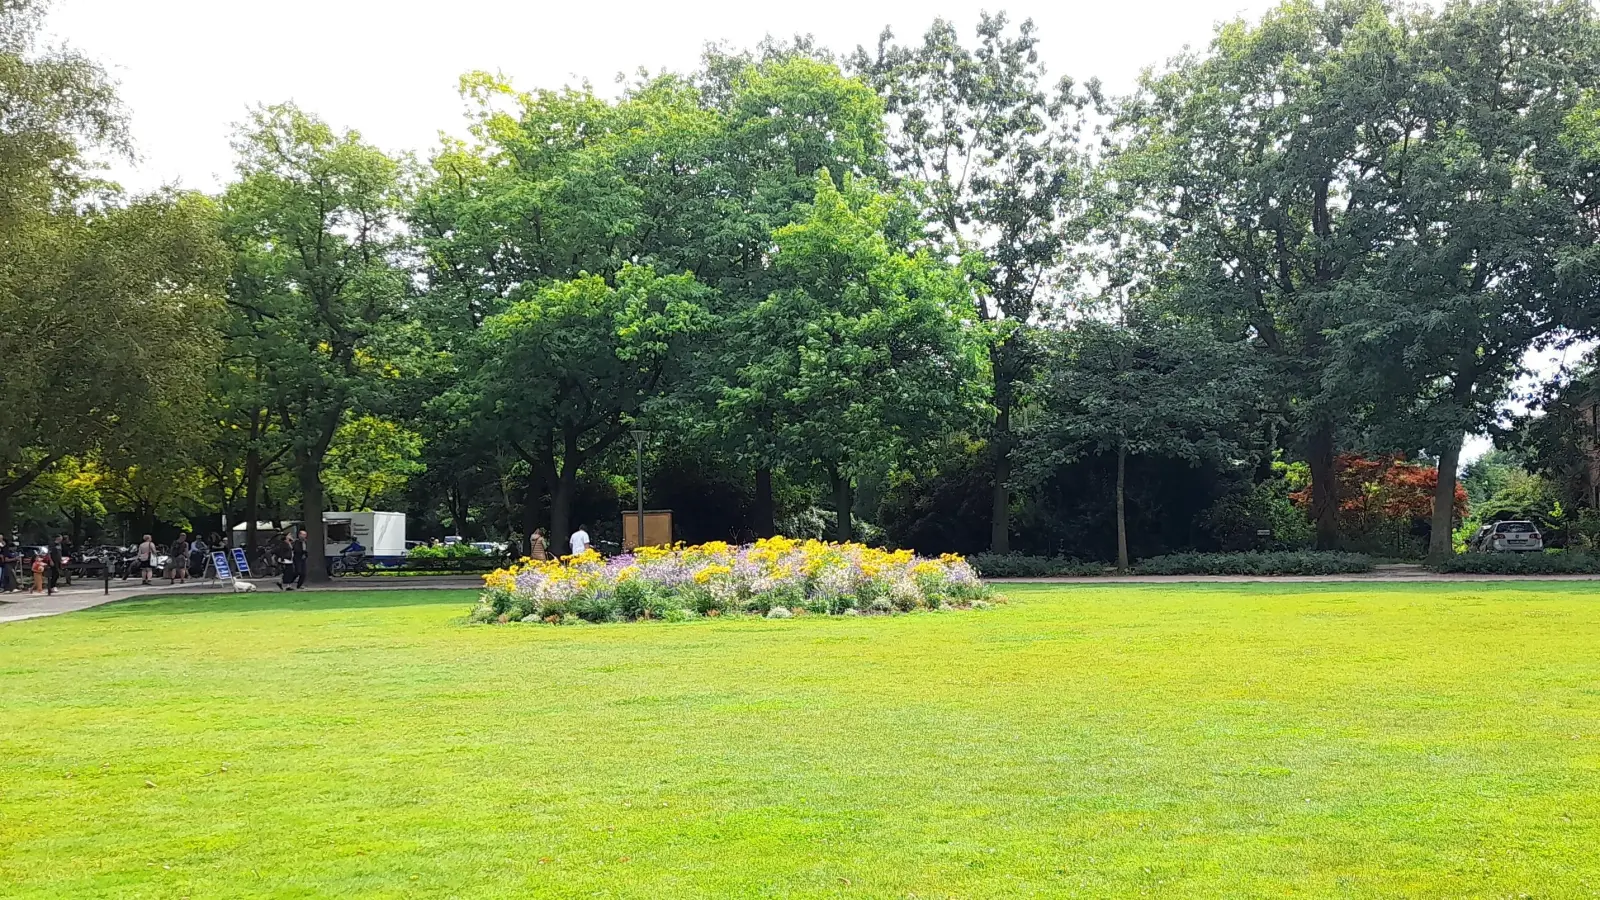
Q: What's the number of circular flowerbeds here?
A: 1